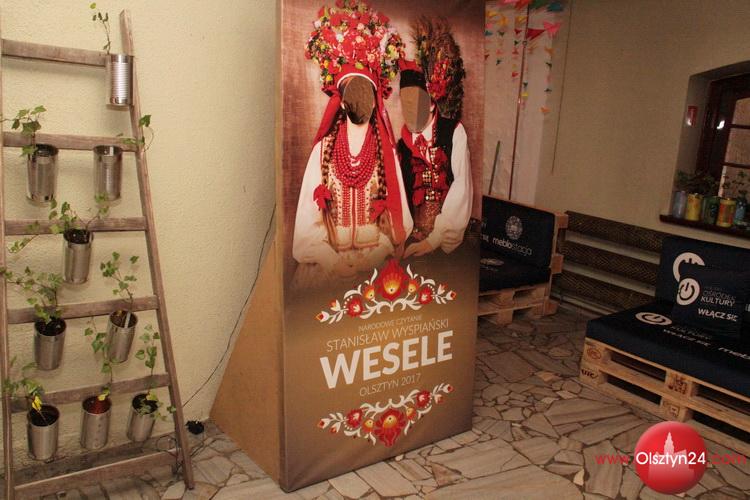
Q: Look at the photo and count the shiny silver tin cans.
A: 9